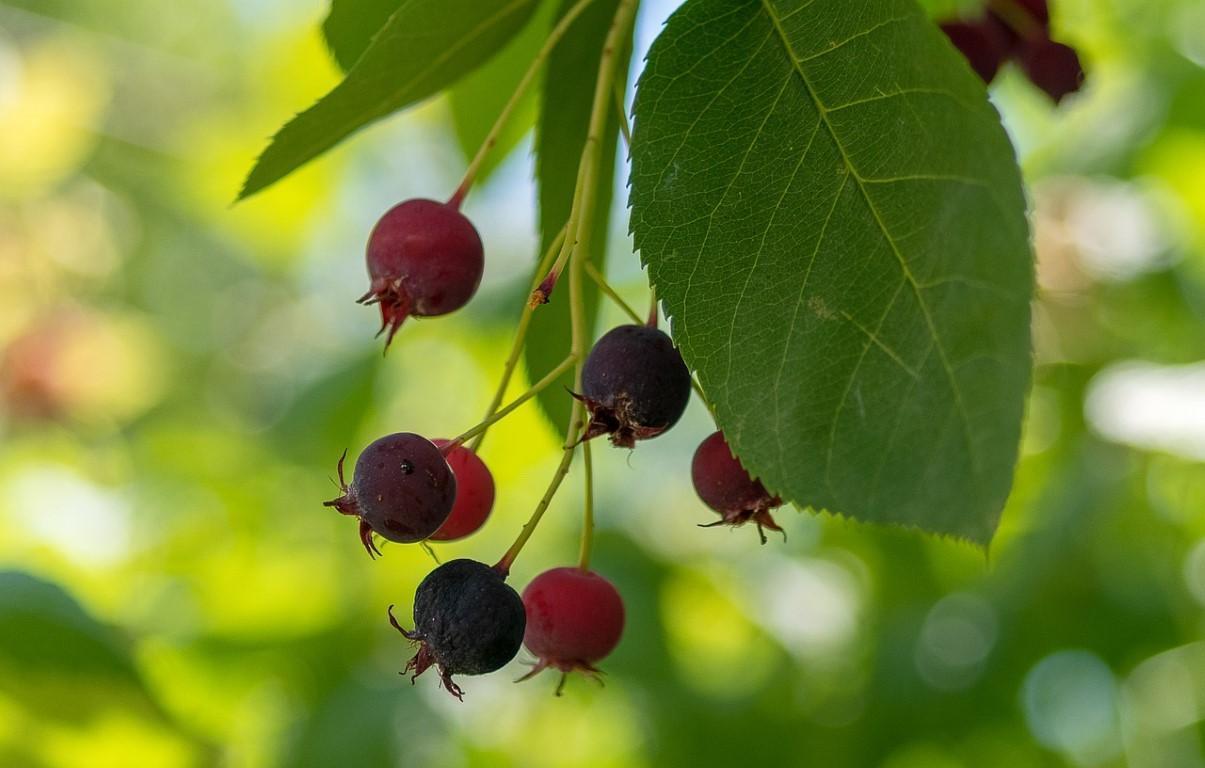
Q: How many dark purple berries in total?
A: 3